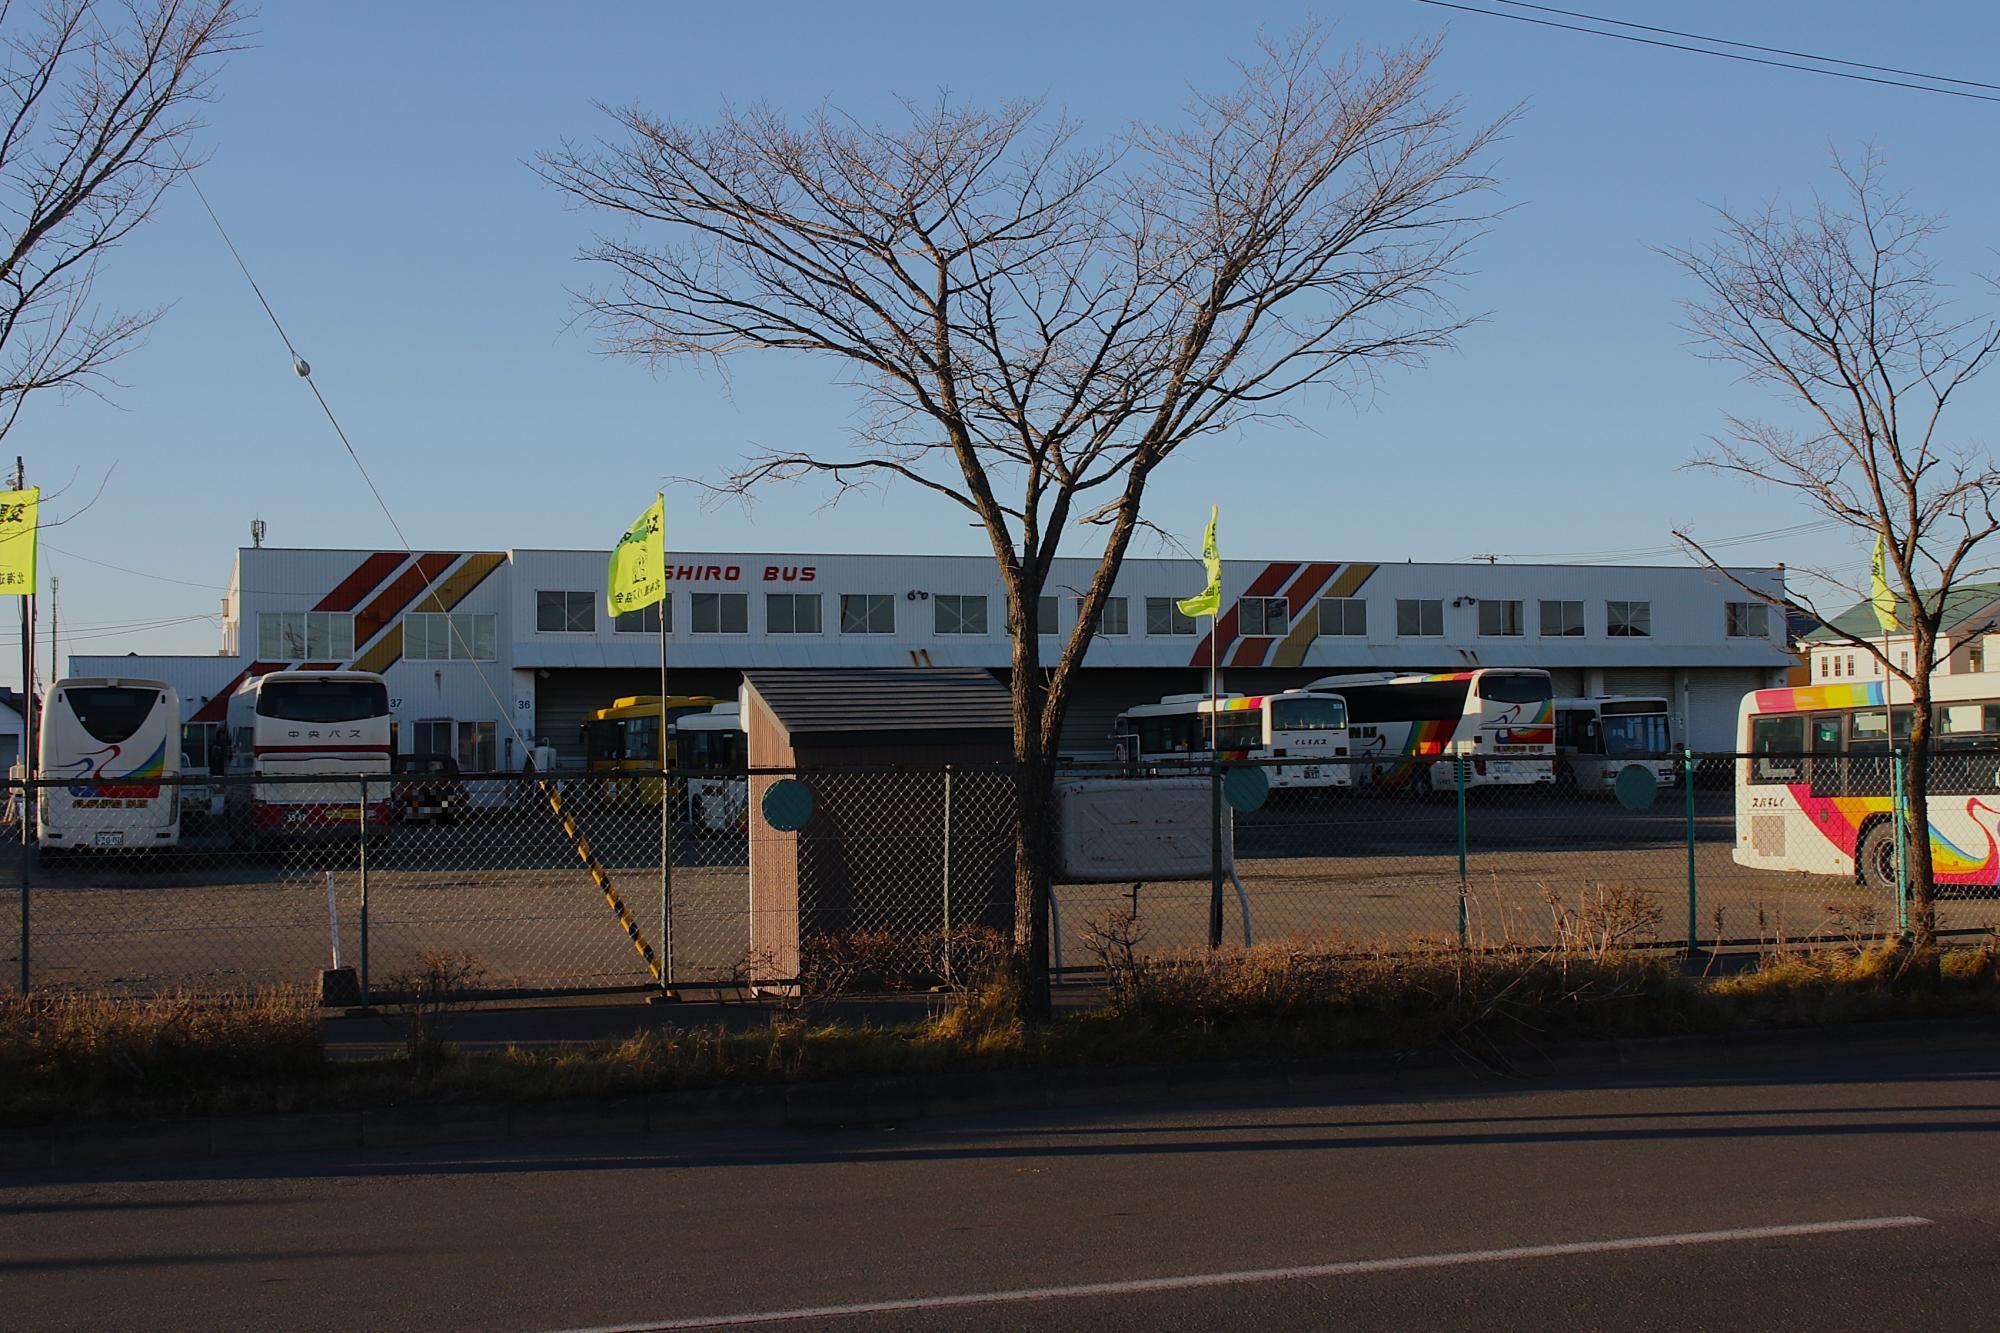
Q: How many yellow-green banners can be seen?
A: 4